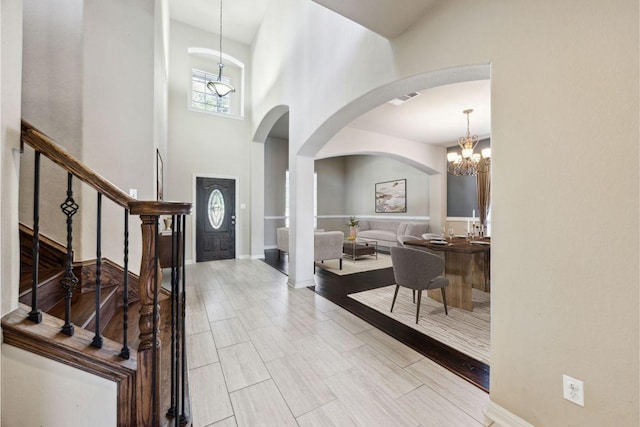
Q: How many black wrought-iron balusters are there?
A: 8